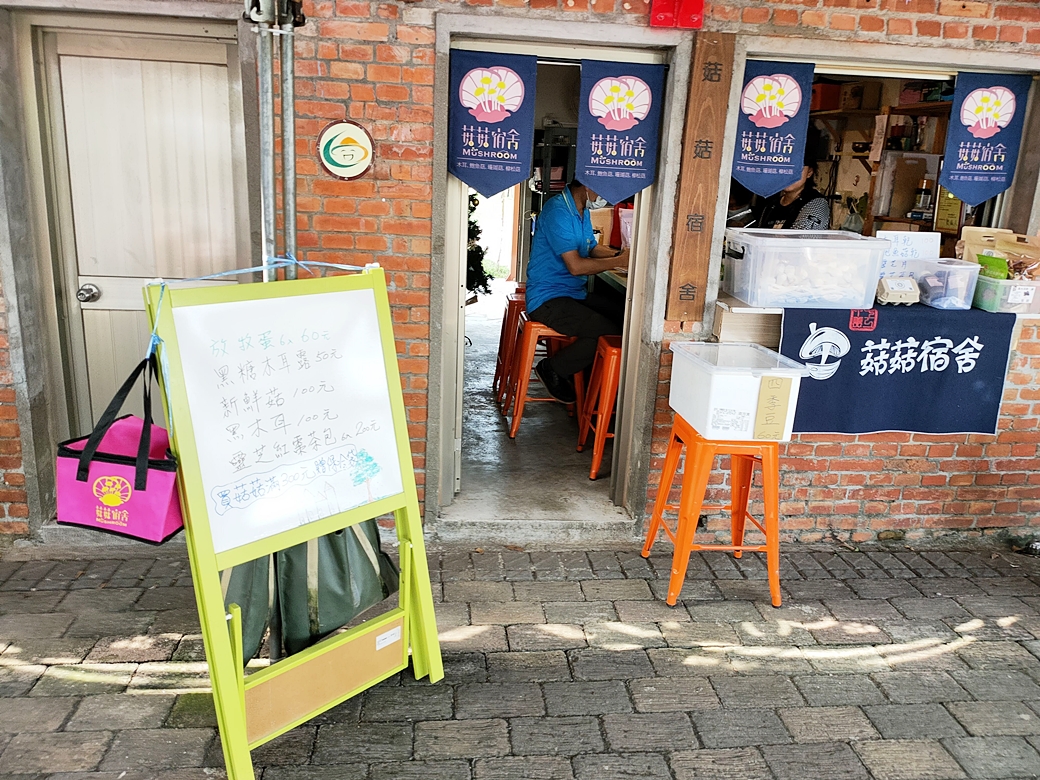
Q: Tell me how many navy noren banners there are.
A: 4